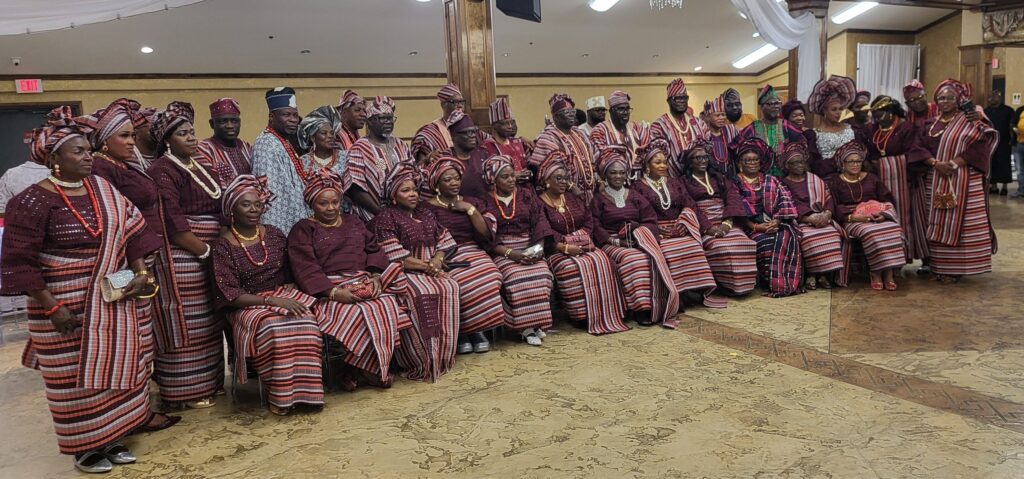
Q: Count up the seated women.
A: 12